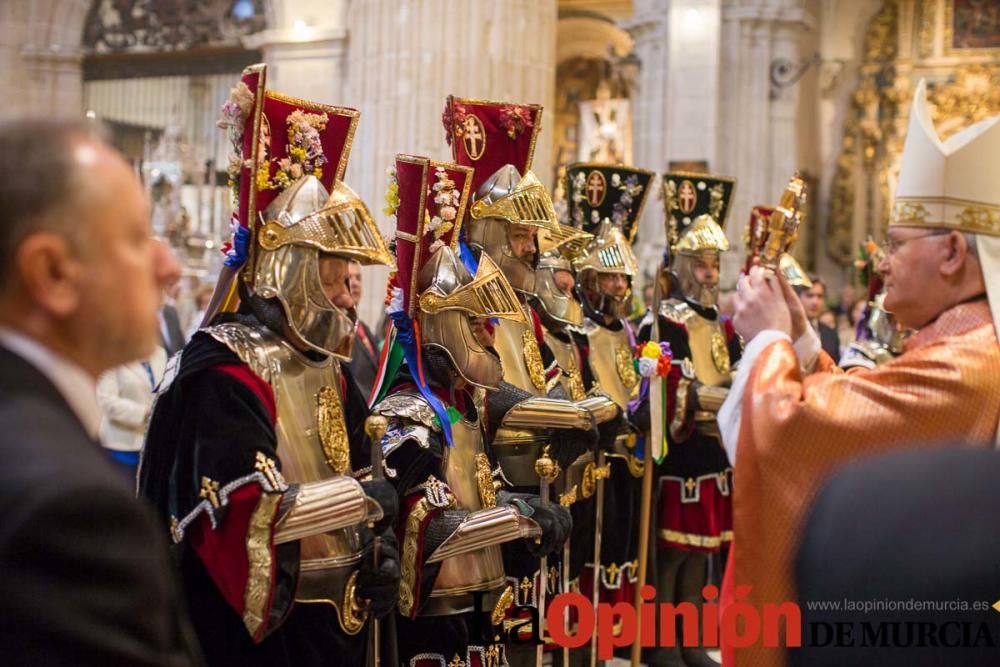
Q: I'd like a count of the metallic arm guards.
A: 5